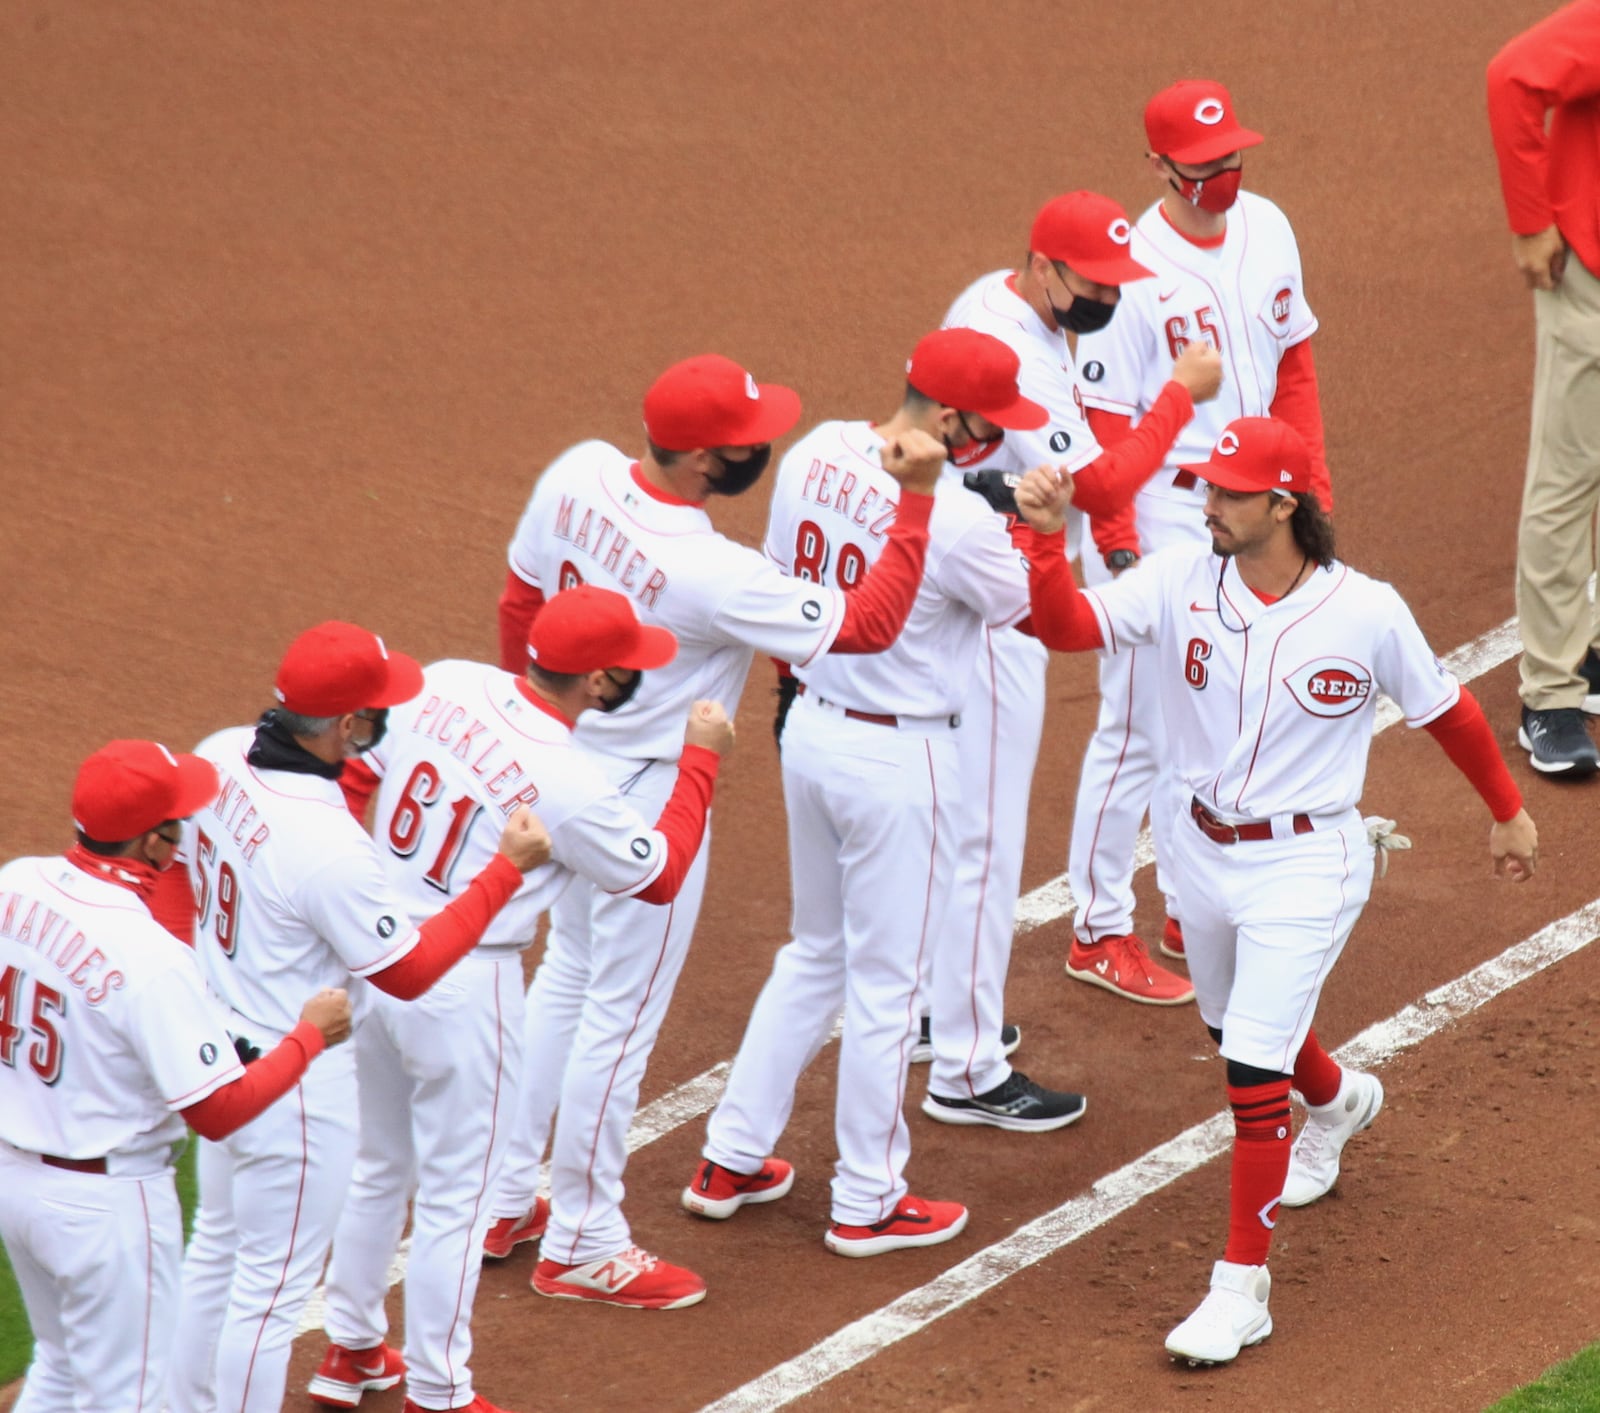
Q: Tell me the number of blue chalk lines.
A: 0